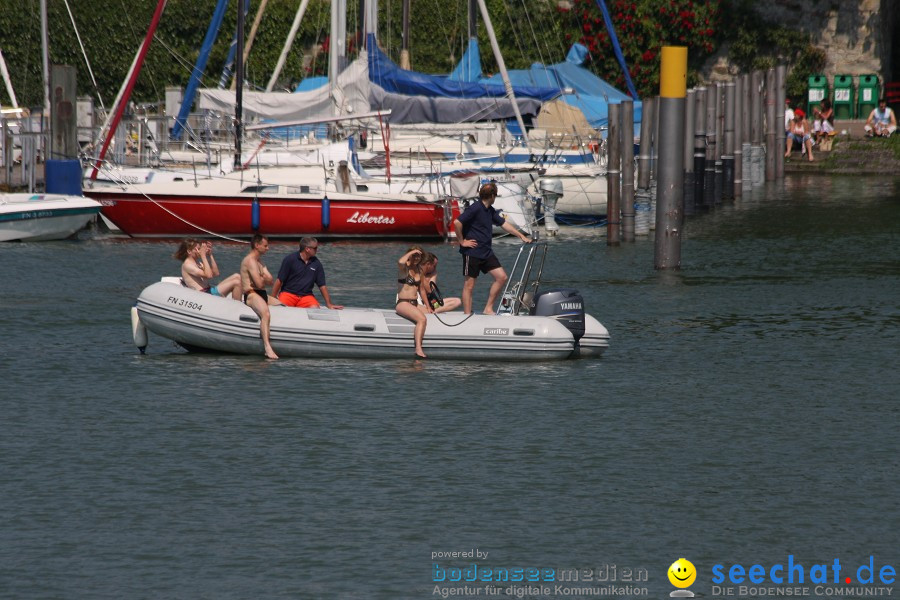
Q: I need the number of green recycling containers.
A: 3